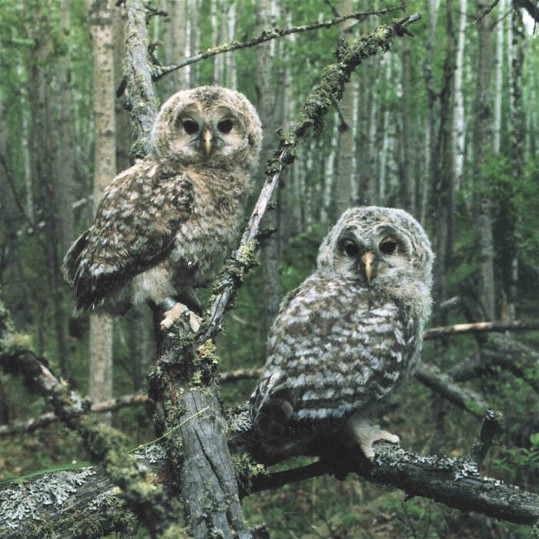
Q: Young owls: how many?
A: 2